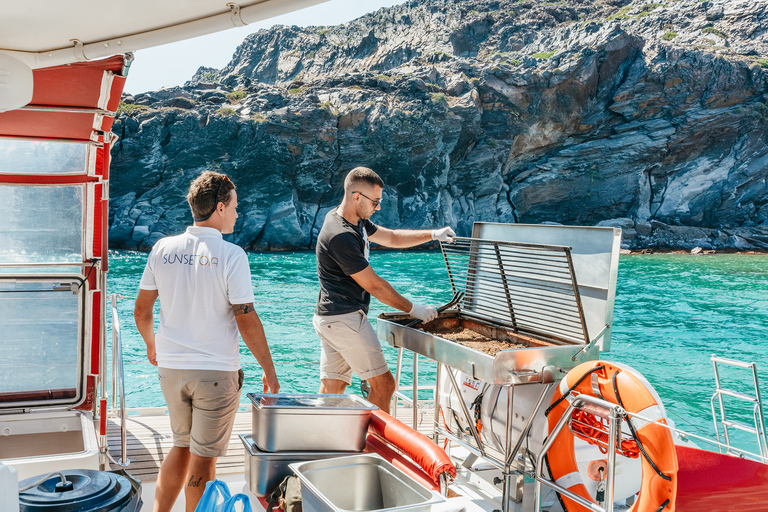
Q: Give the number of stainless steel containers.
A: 3